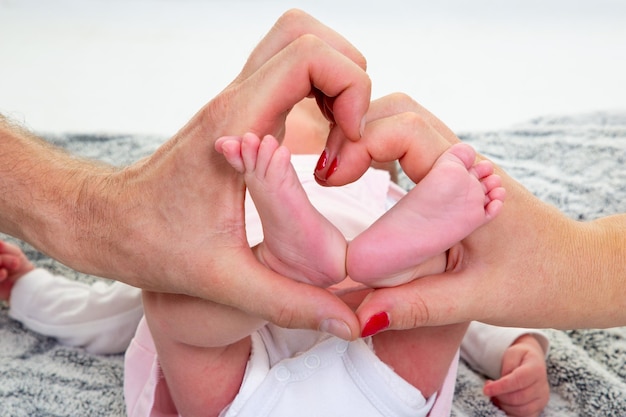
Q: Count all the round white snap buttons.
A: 3